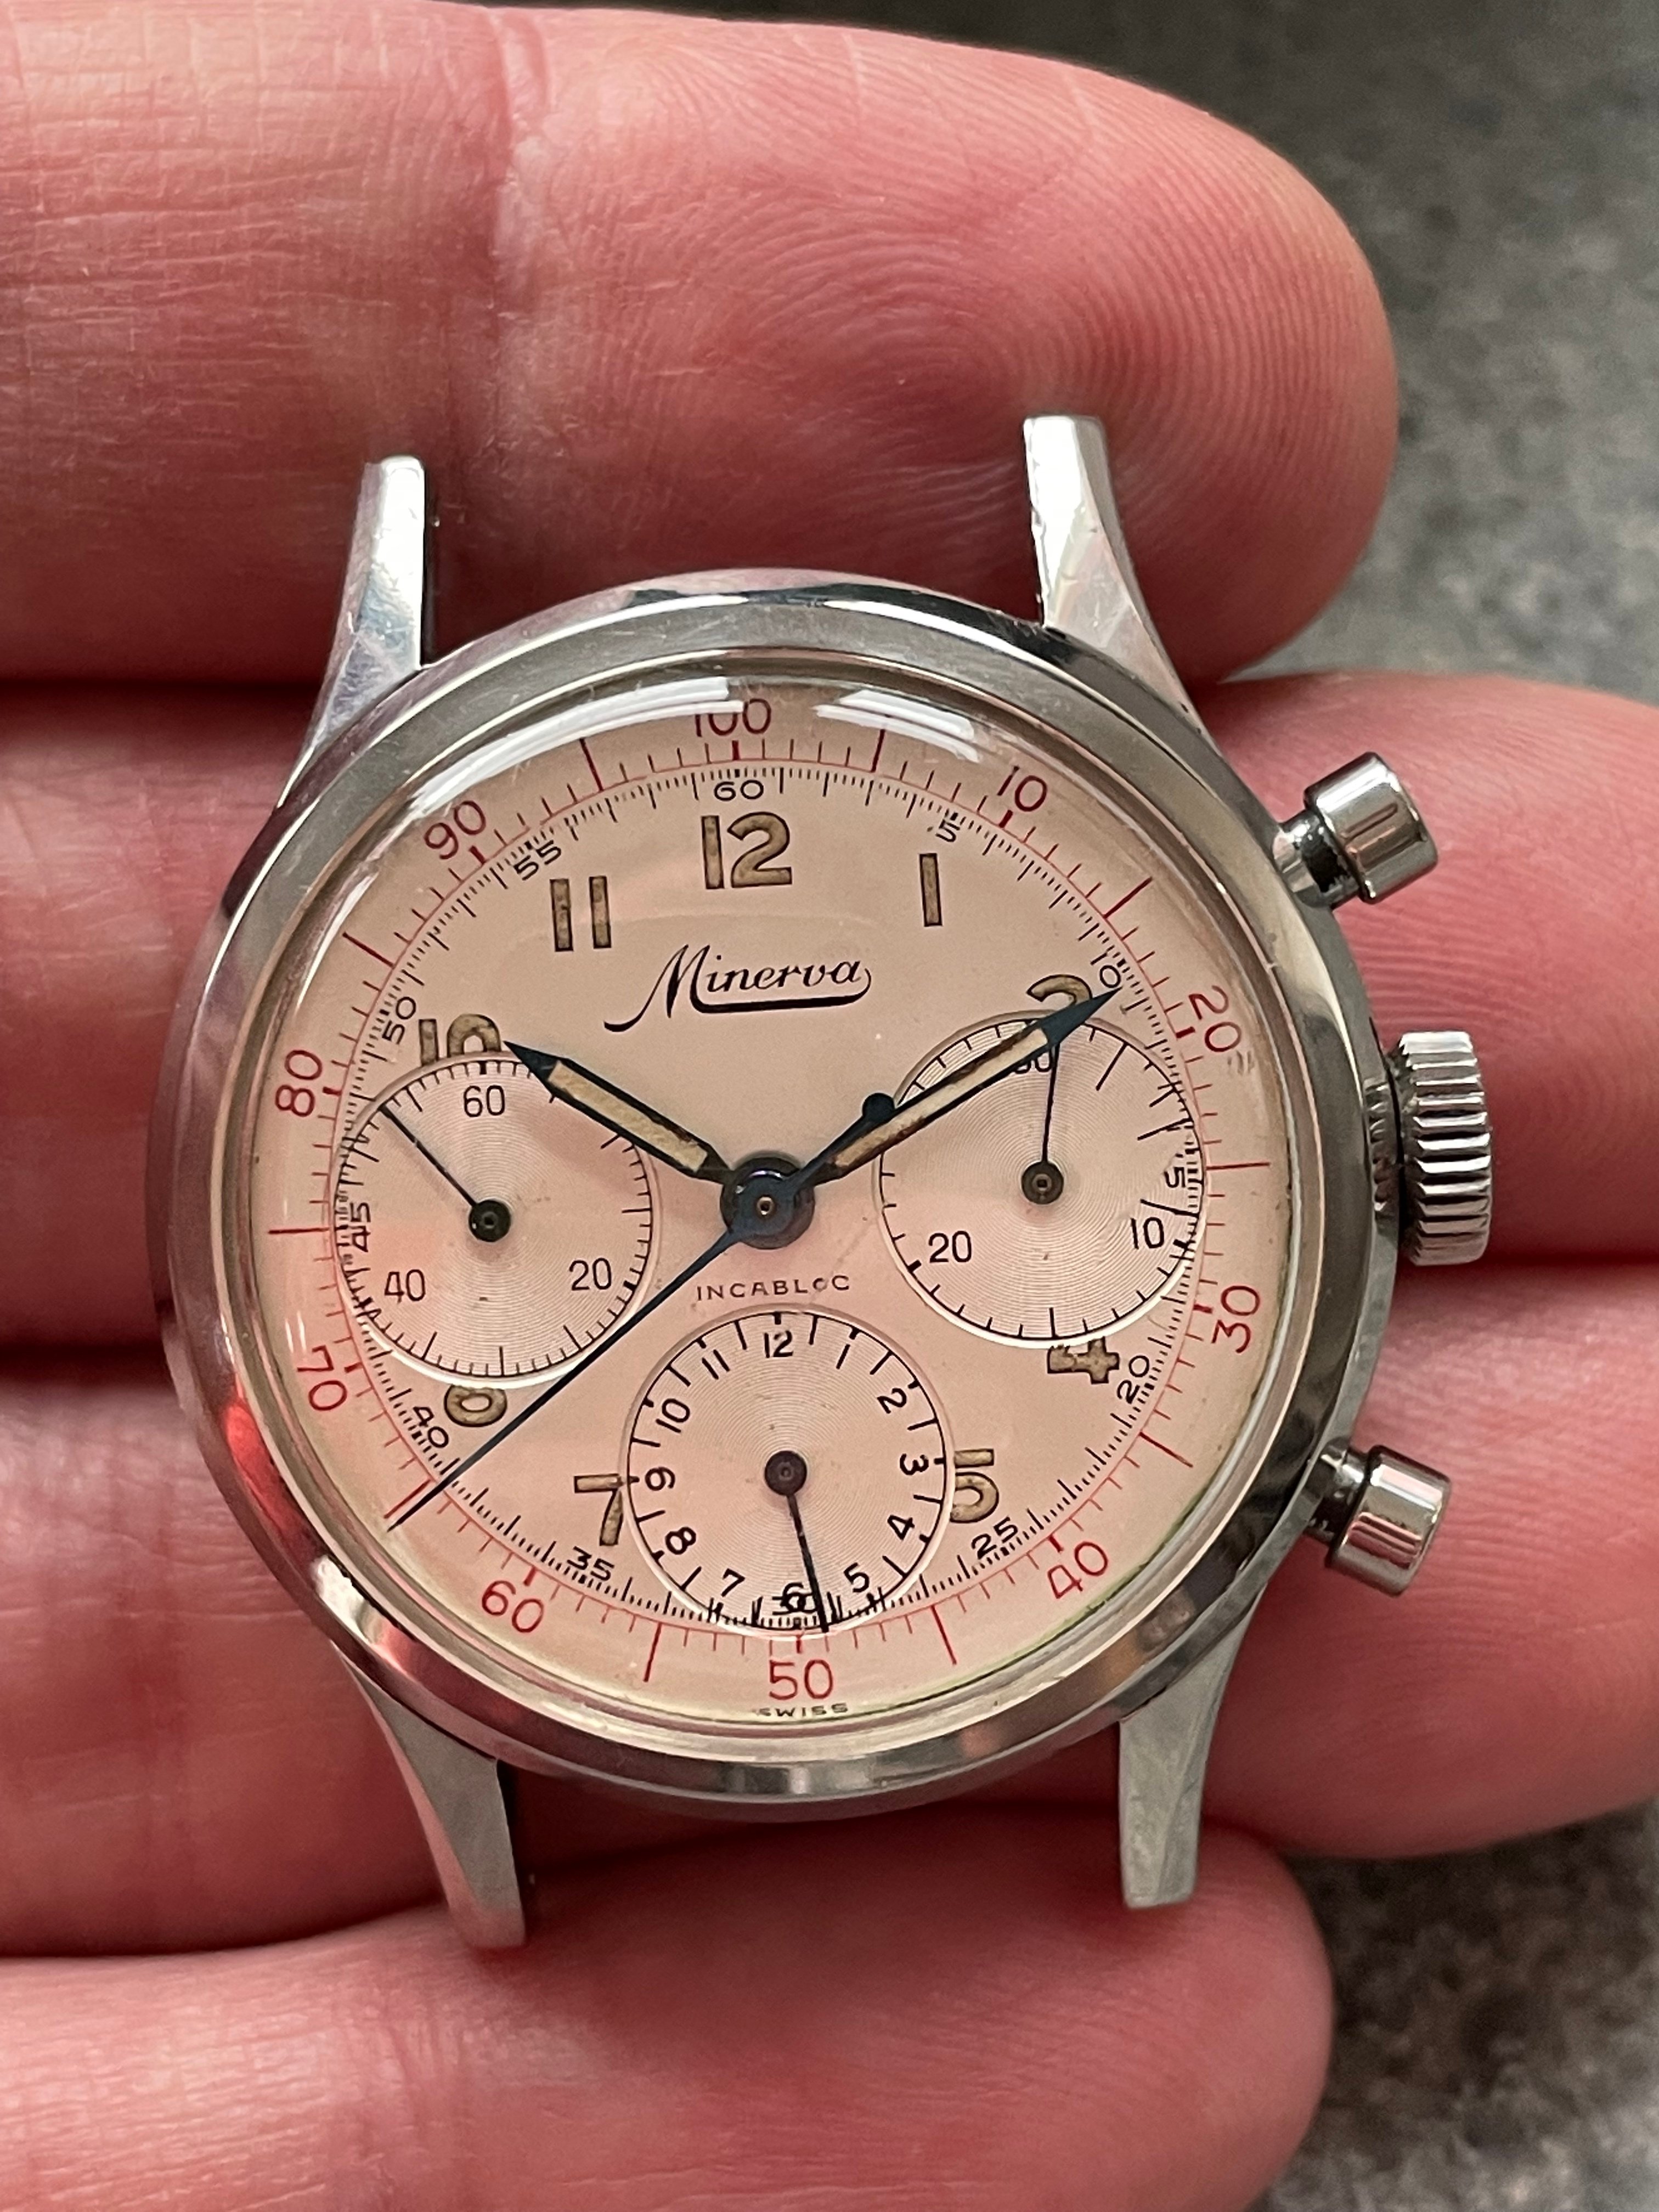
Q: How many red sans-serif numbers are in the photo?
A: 10